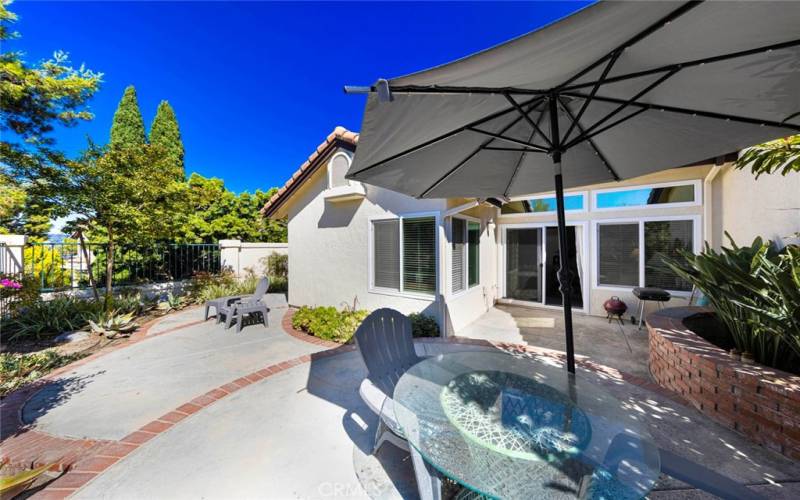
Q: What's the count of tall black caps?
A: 0